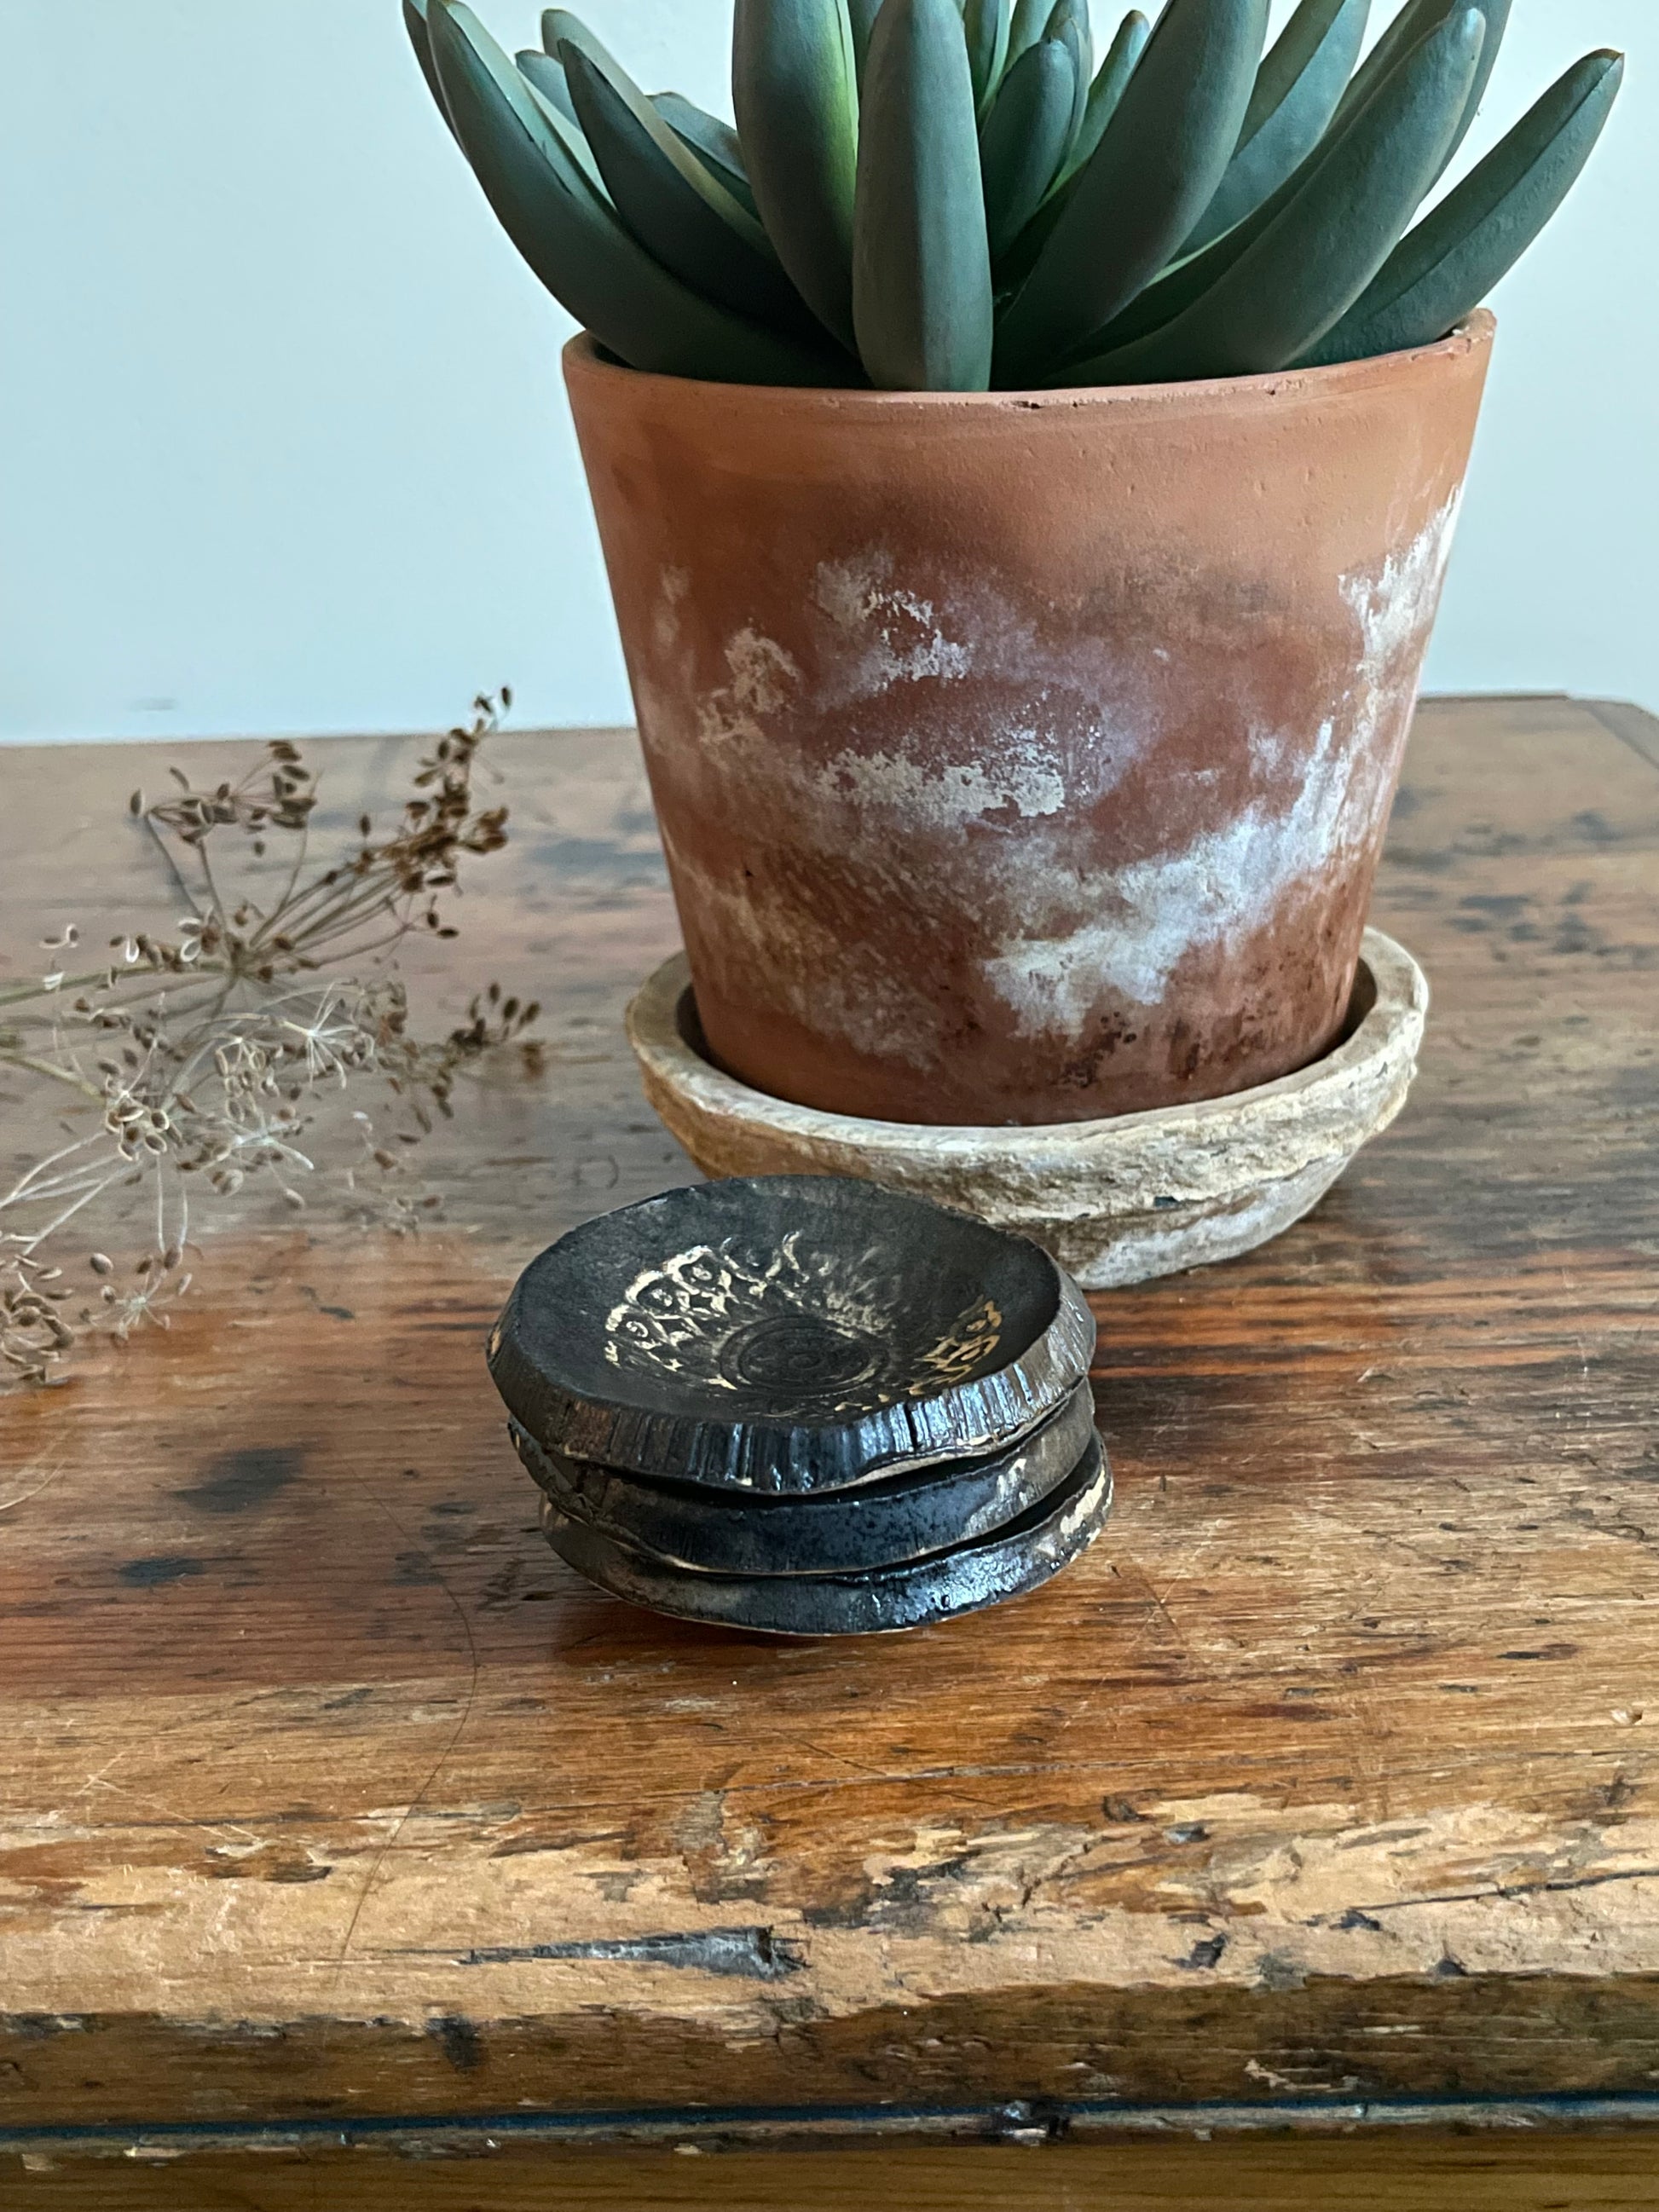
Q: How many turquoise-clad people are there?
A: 0